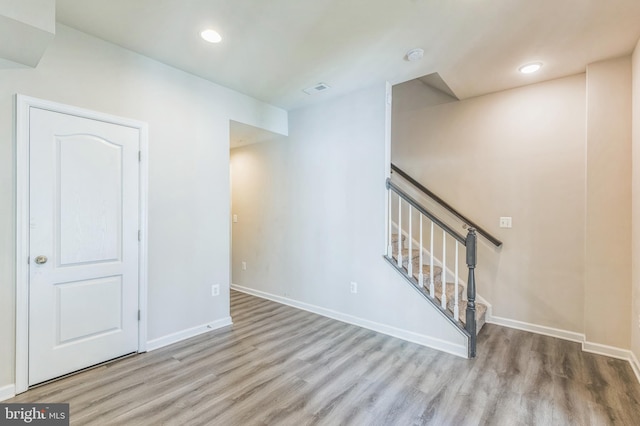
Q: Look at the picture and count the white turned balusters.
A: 7